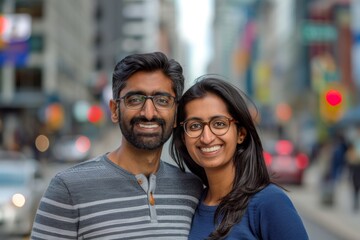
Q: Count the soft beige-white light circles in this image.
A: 2